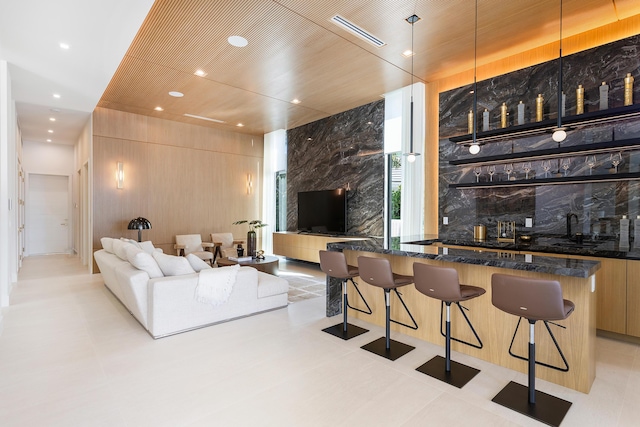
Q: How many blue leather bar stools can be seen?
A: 0